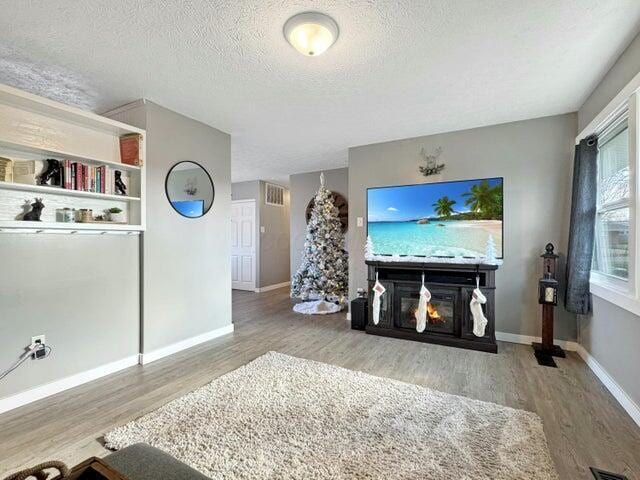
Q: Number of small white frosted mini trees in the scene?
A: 2